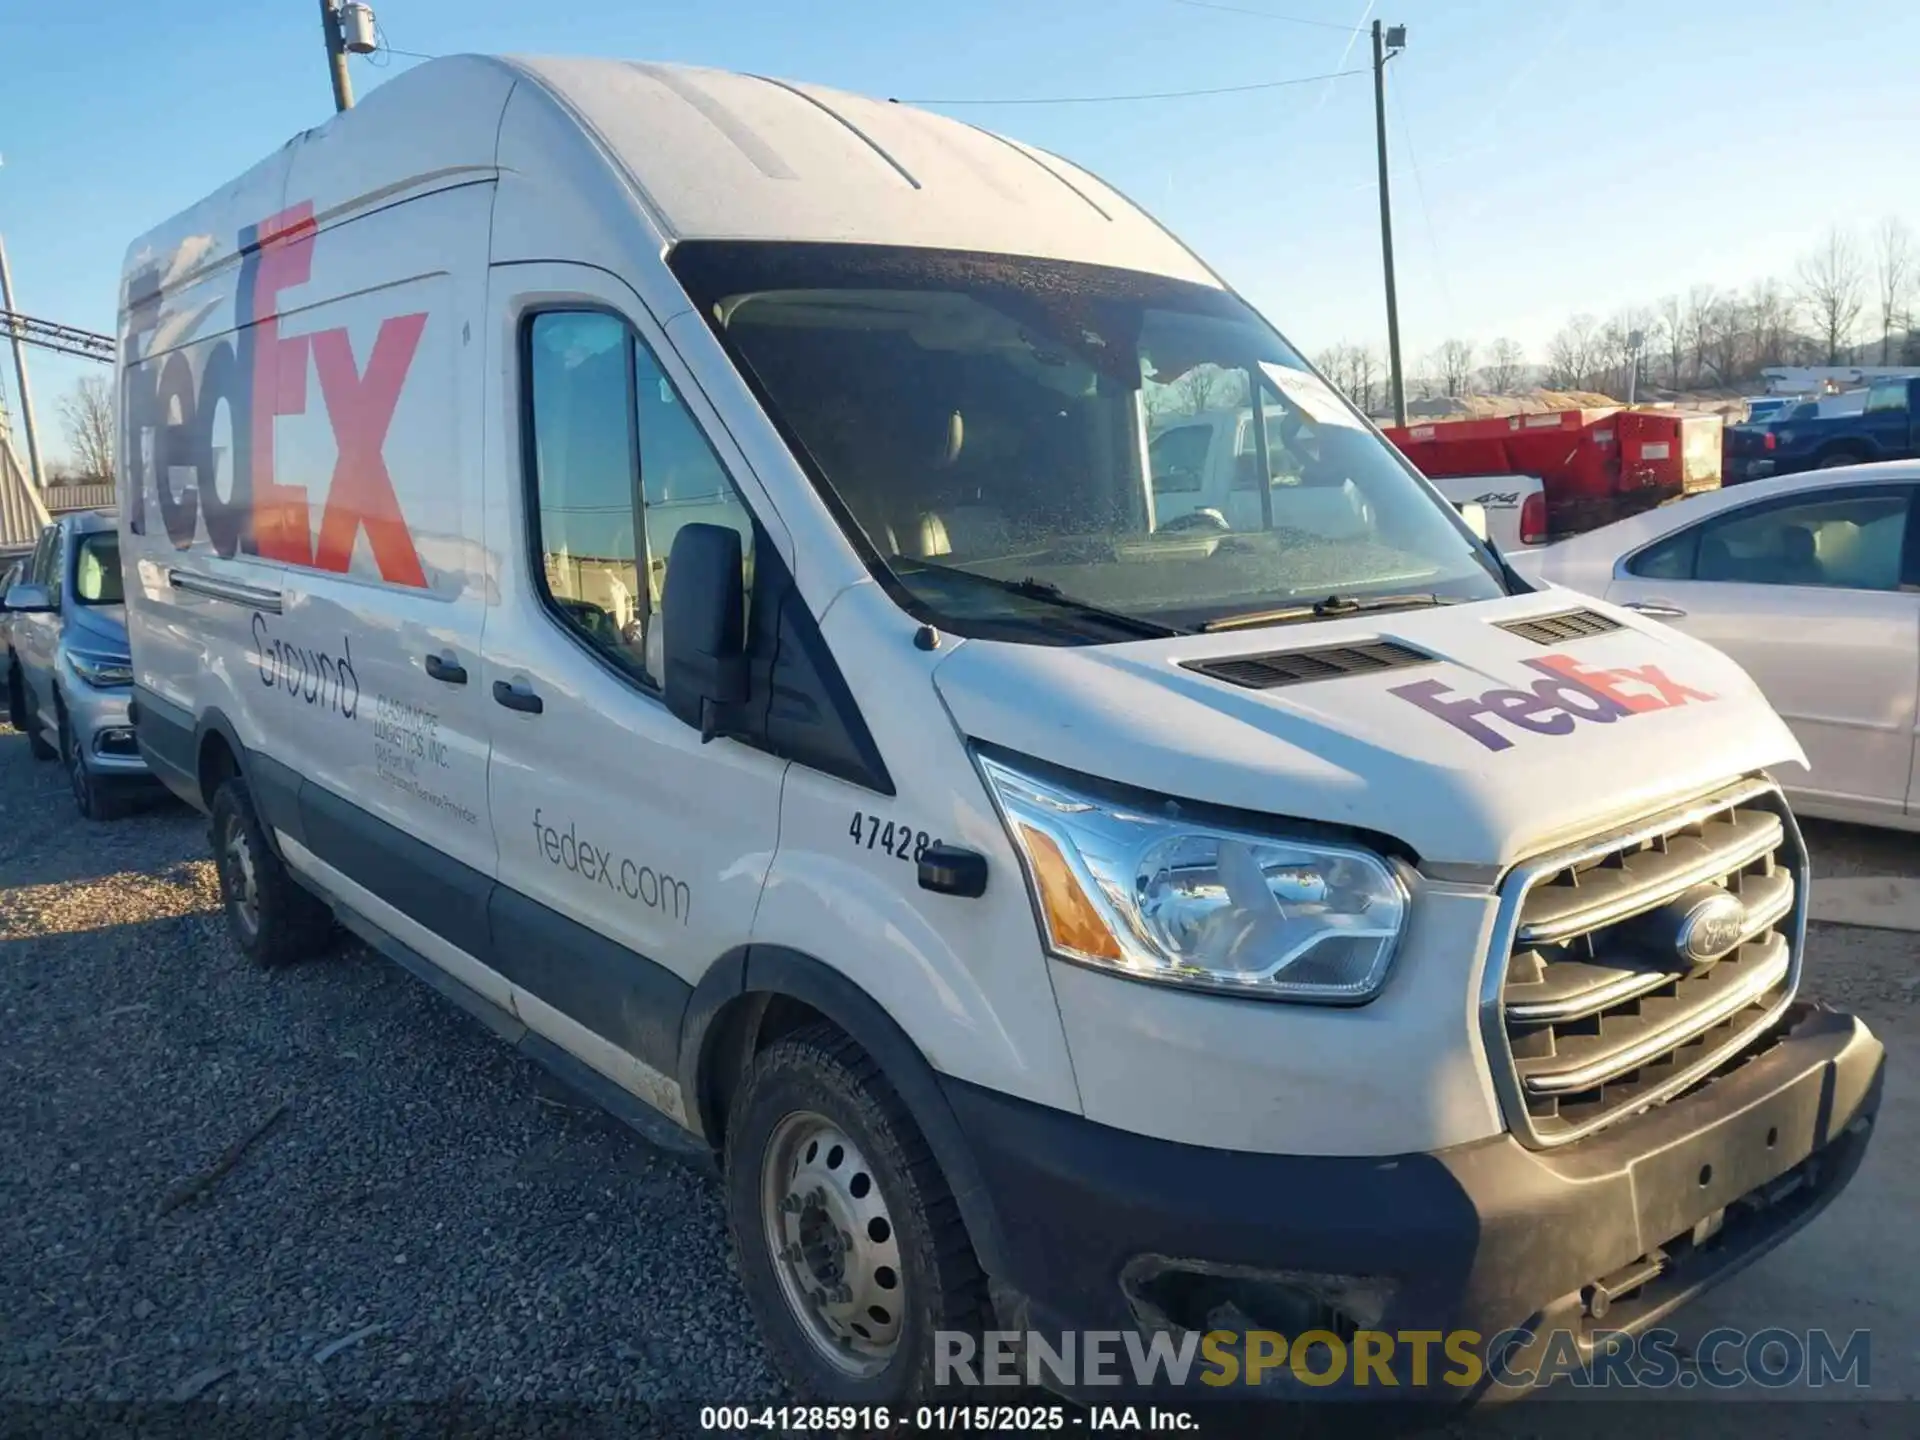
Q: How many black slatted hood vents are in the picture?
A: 2